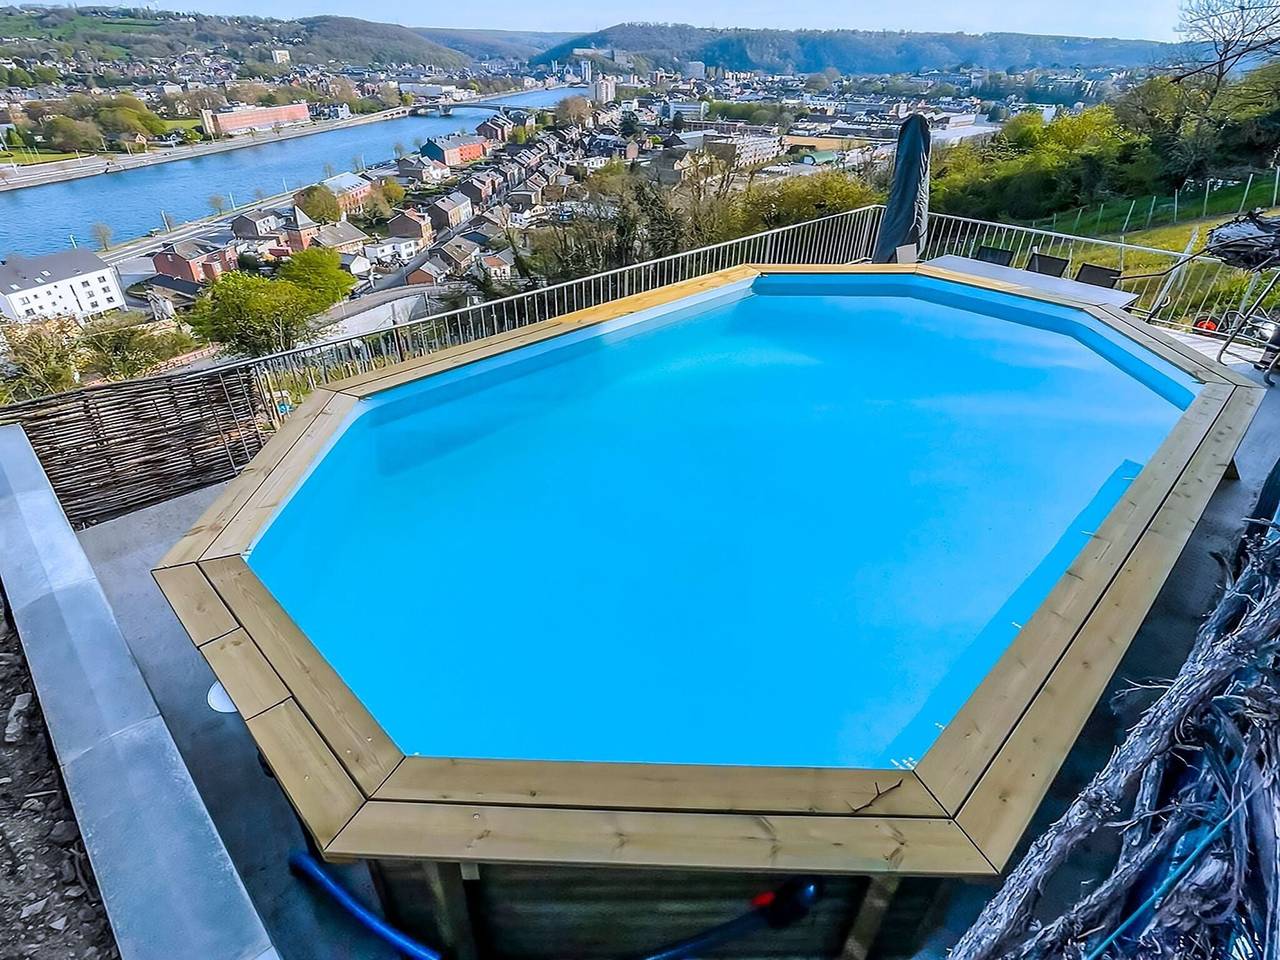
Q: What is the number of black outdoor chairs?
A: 3